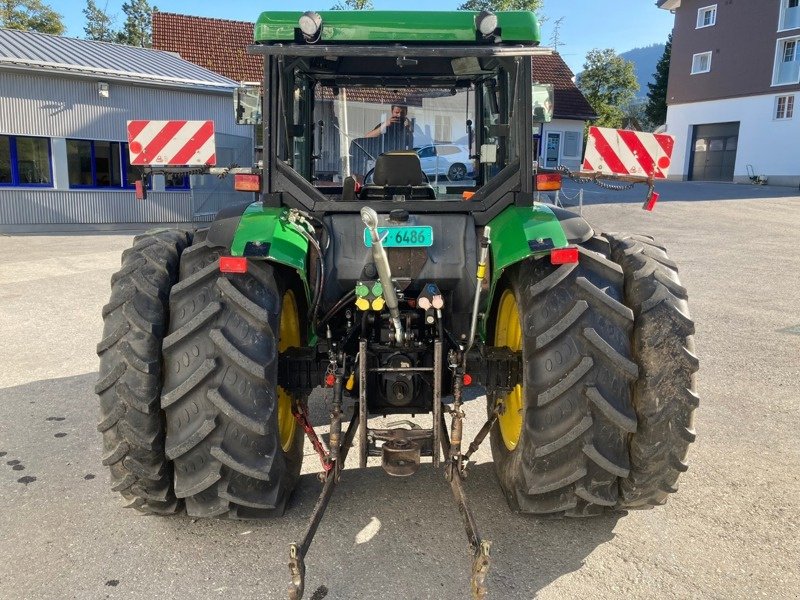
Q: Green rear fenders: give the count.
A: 2